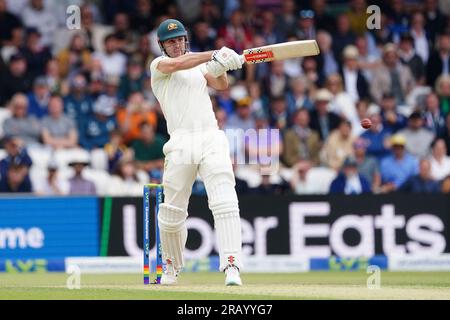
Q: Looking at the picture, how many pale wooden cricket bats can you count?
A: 1